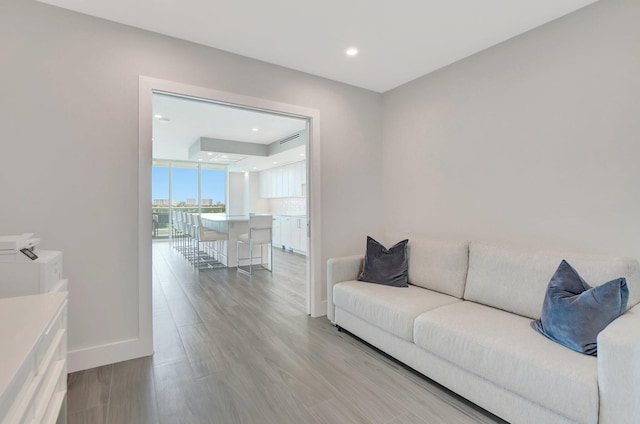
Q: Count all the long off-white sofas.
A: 1